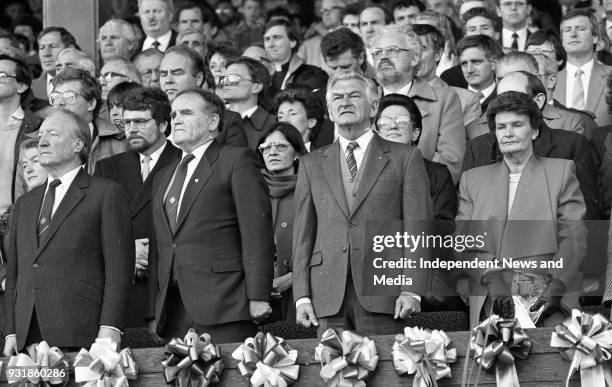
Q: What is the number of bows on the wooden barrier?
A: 8